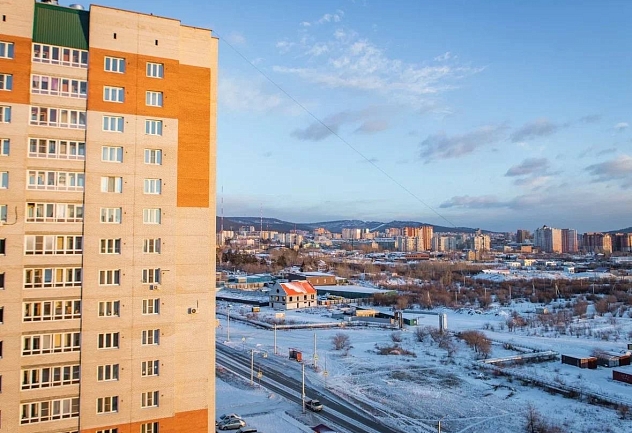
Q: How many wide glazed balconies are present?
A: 12